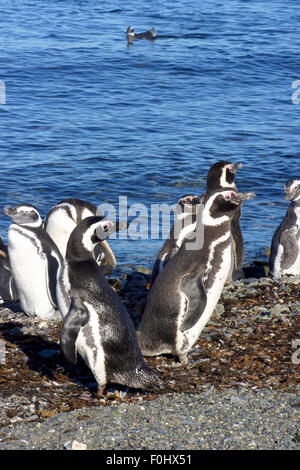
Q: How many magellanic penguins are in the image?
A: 9